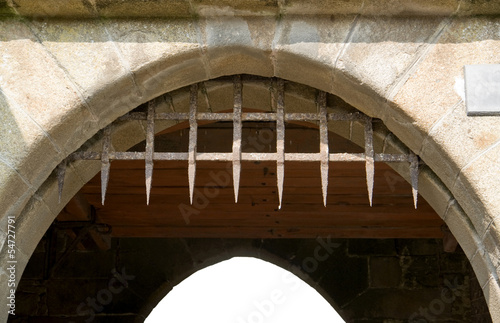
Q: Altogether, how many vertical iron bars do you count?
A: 9